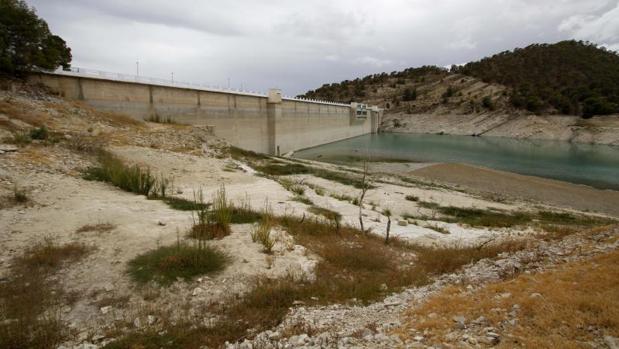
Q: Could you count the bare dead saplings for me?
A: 2